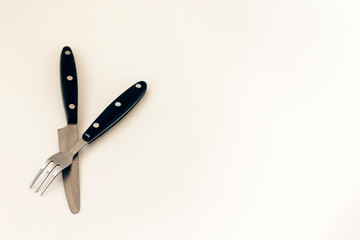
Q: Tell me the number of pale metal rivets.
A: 6